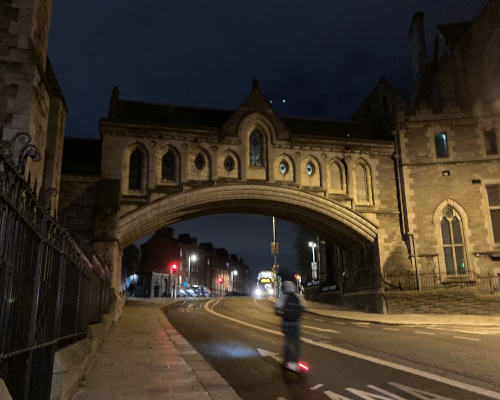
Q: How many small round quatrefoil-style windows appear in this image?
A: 4